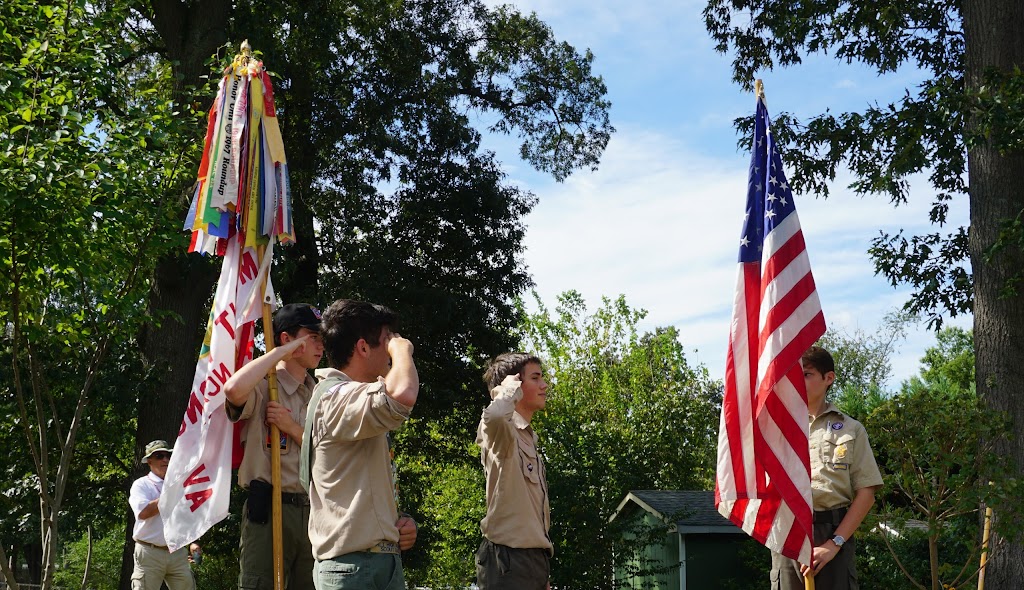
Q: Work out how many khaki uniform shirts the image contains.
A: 4